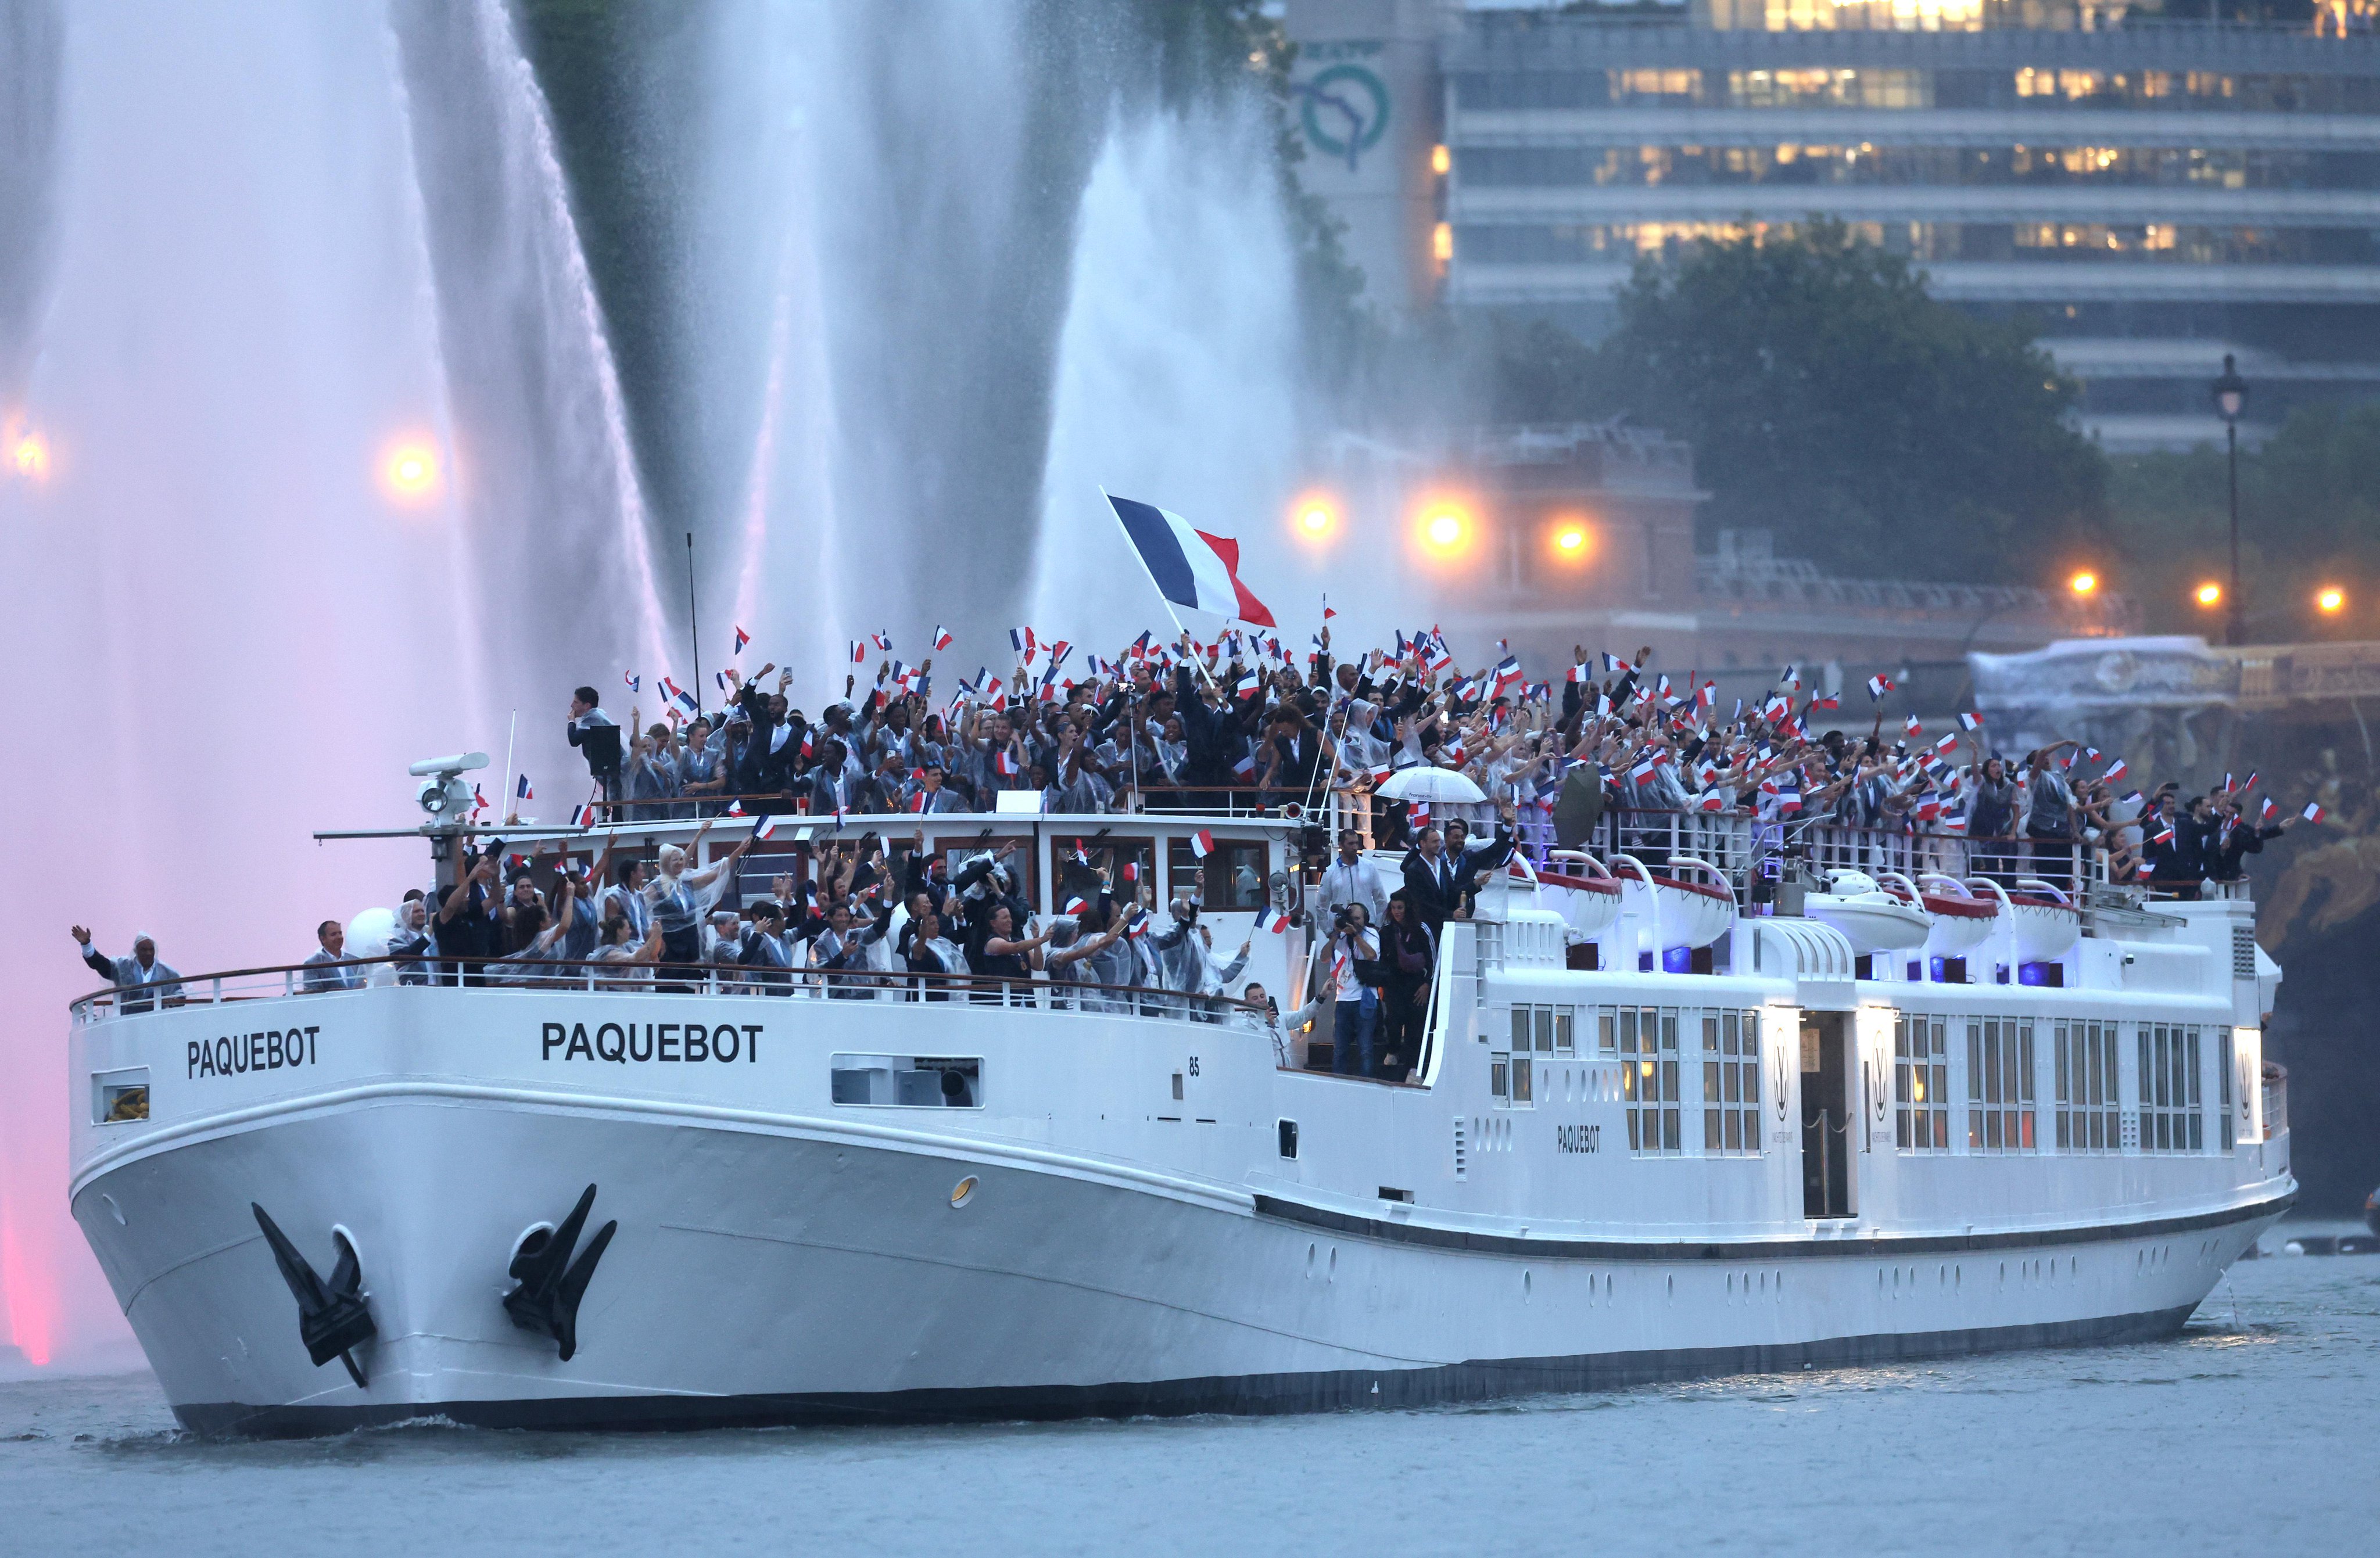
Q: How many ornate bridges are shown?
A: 1